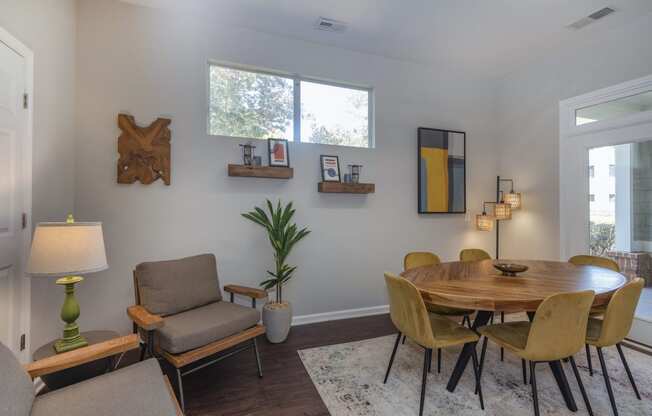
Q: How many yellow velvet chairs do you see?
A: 6